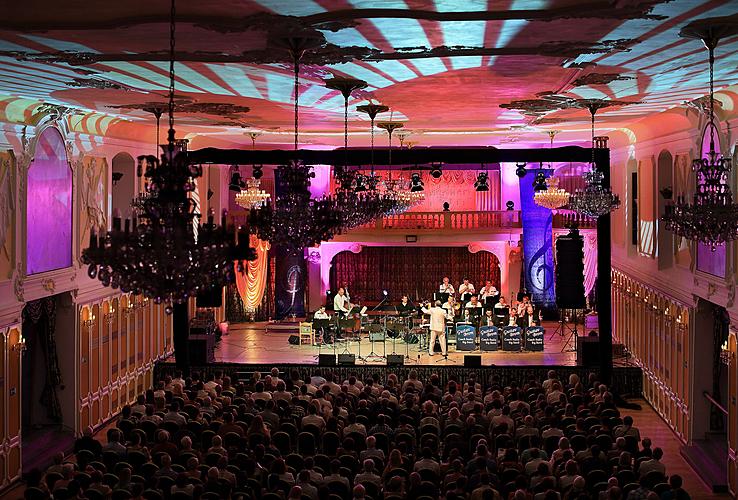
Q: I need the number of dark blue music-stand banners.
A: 4